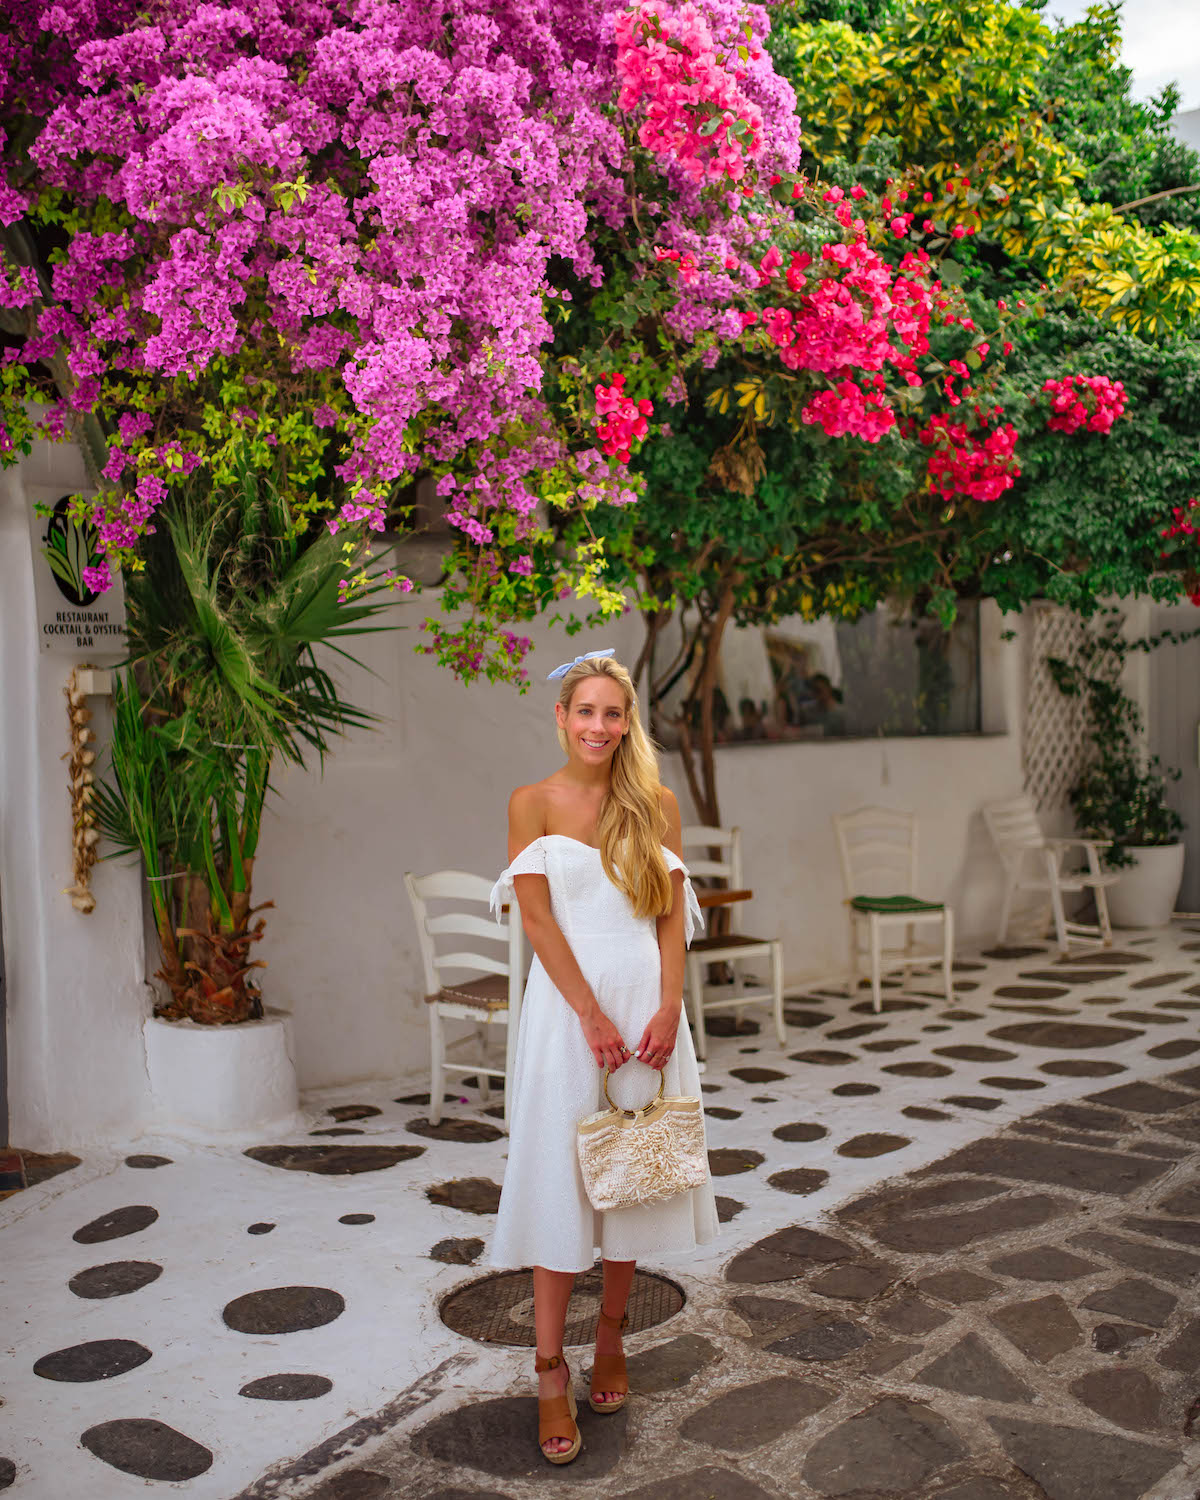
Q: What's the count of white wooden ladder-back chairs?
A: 3